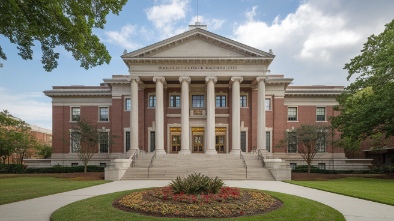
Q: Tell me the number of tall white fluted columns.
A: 6